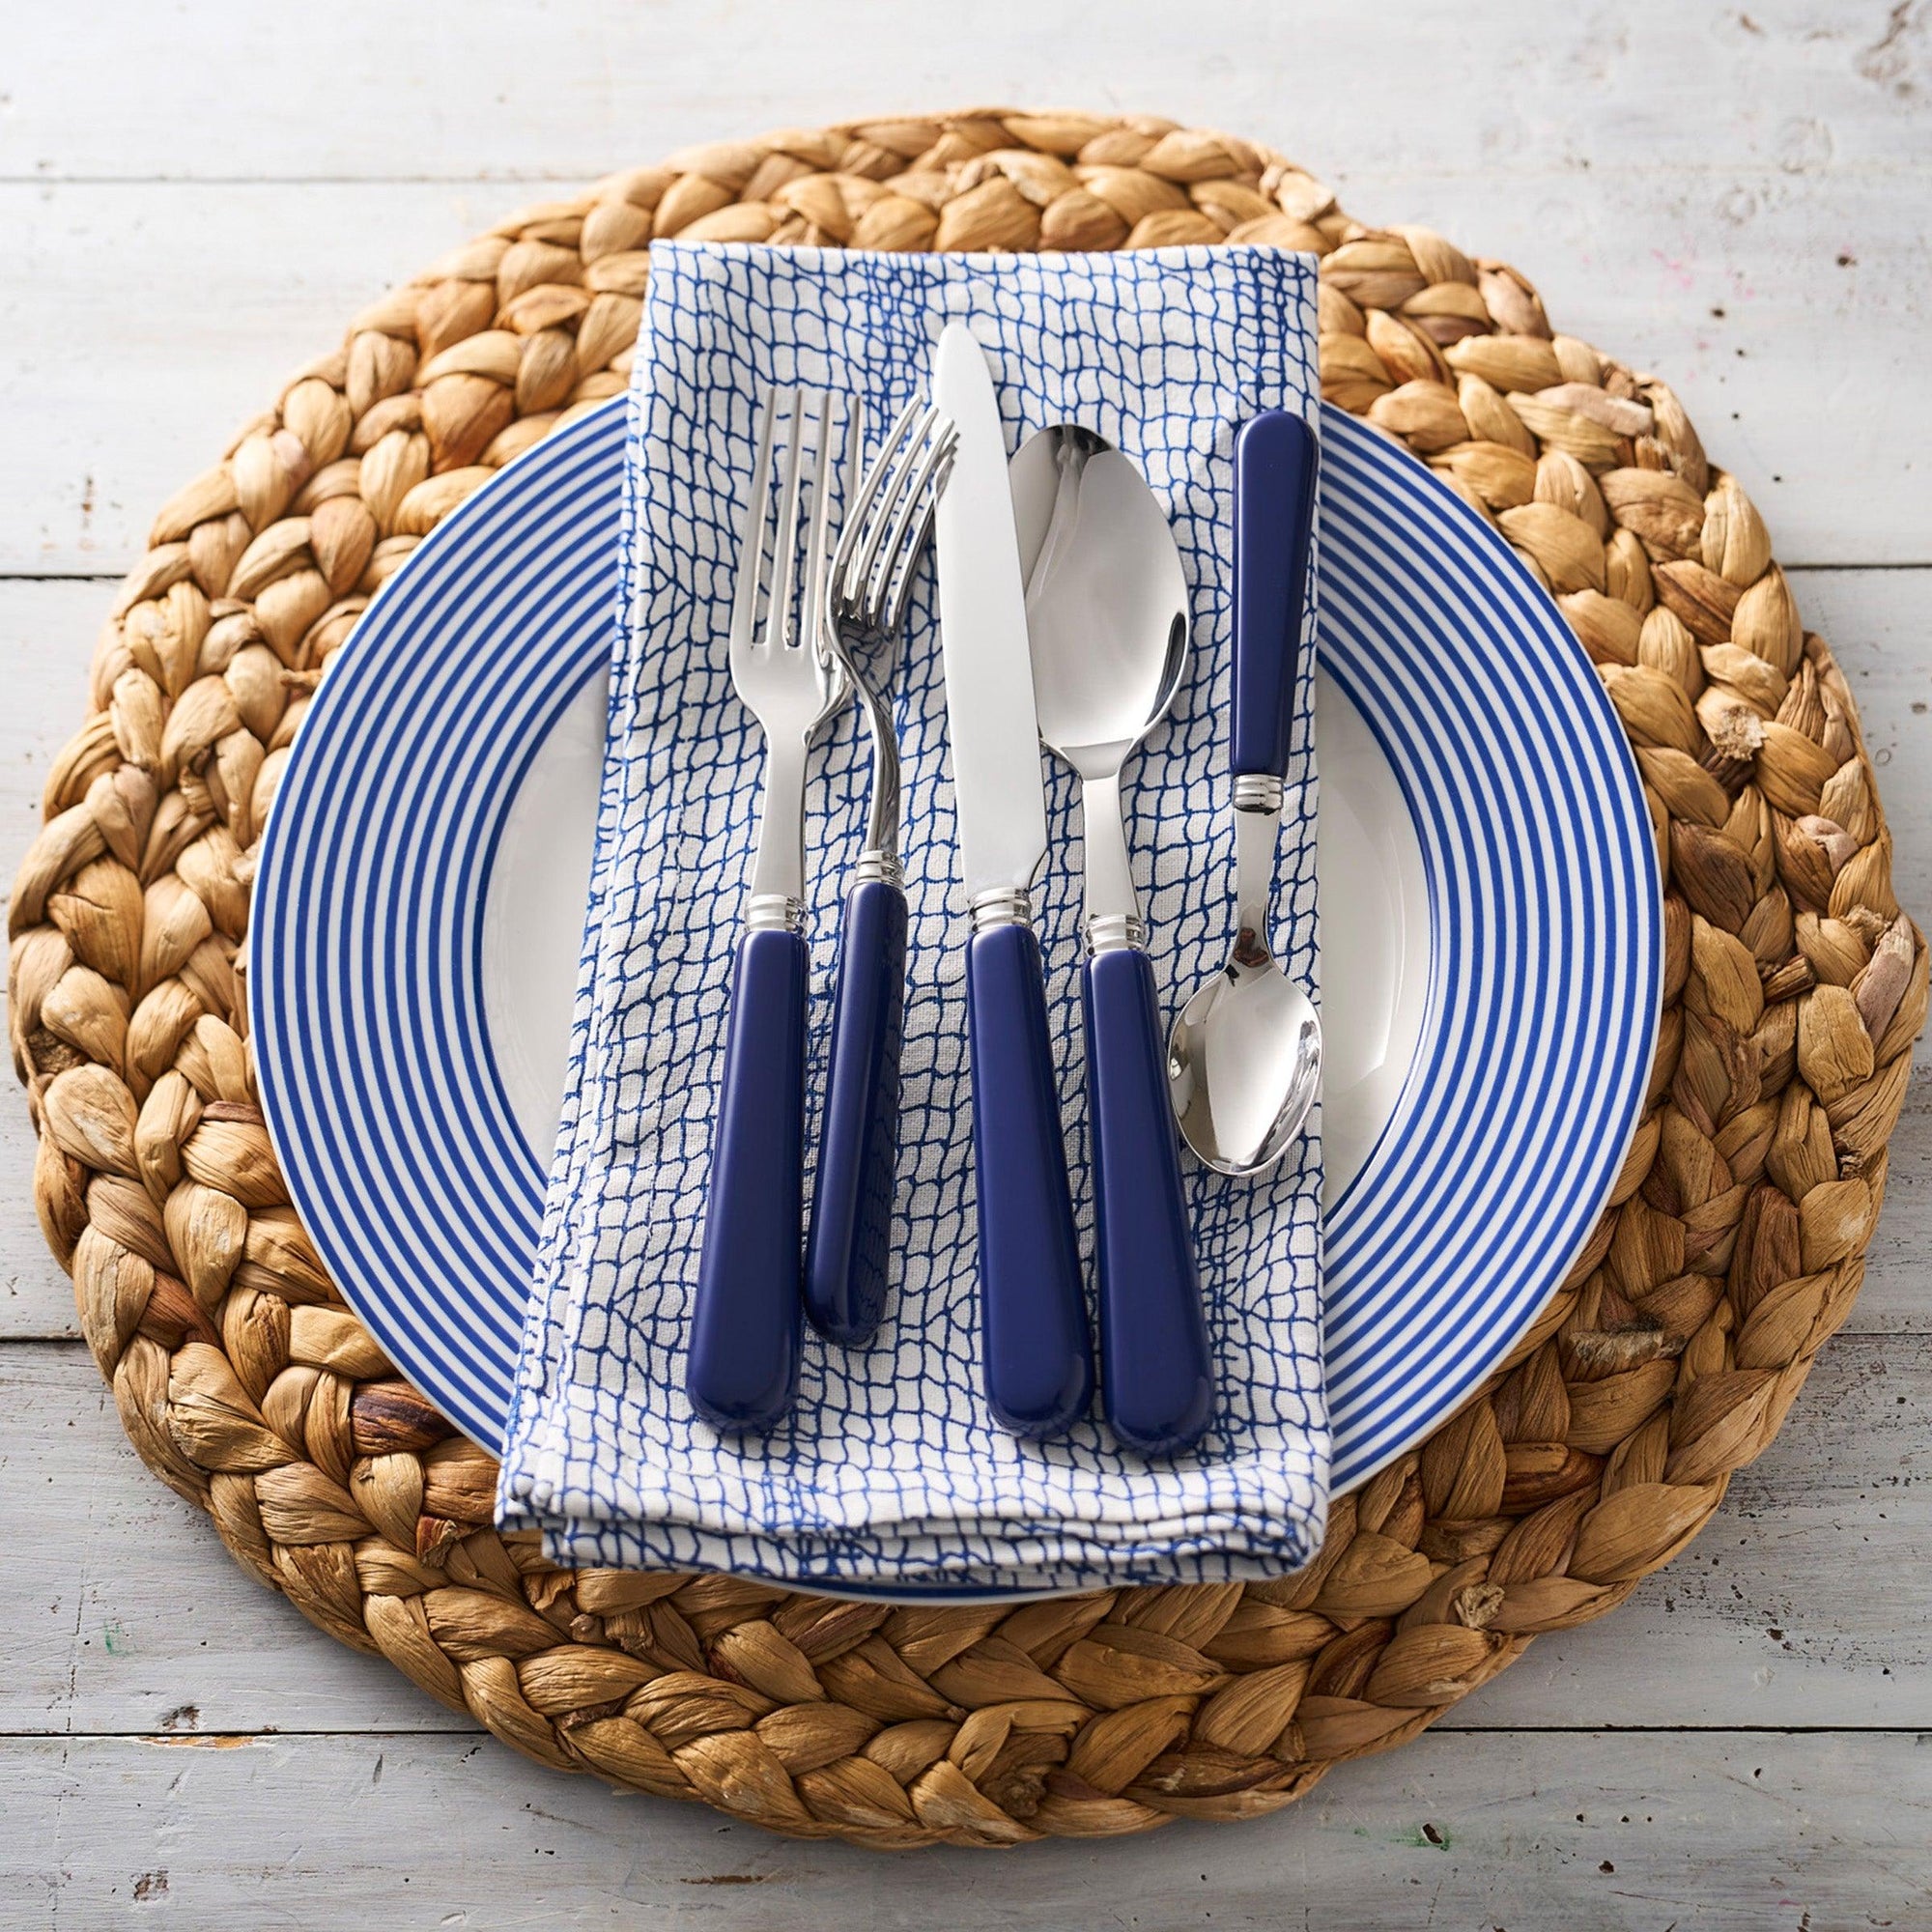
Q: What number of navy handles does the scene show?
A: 5